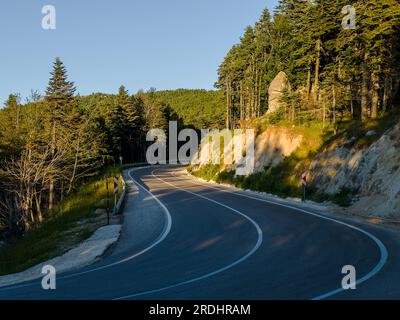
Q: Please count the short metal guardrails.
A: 1